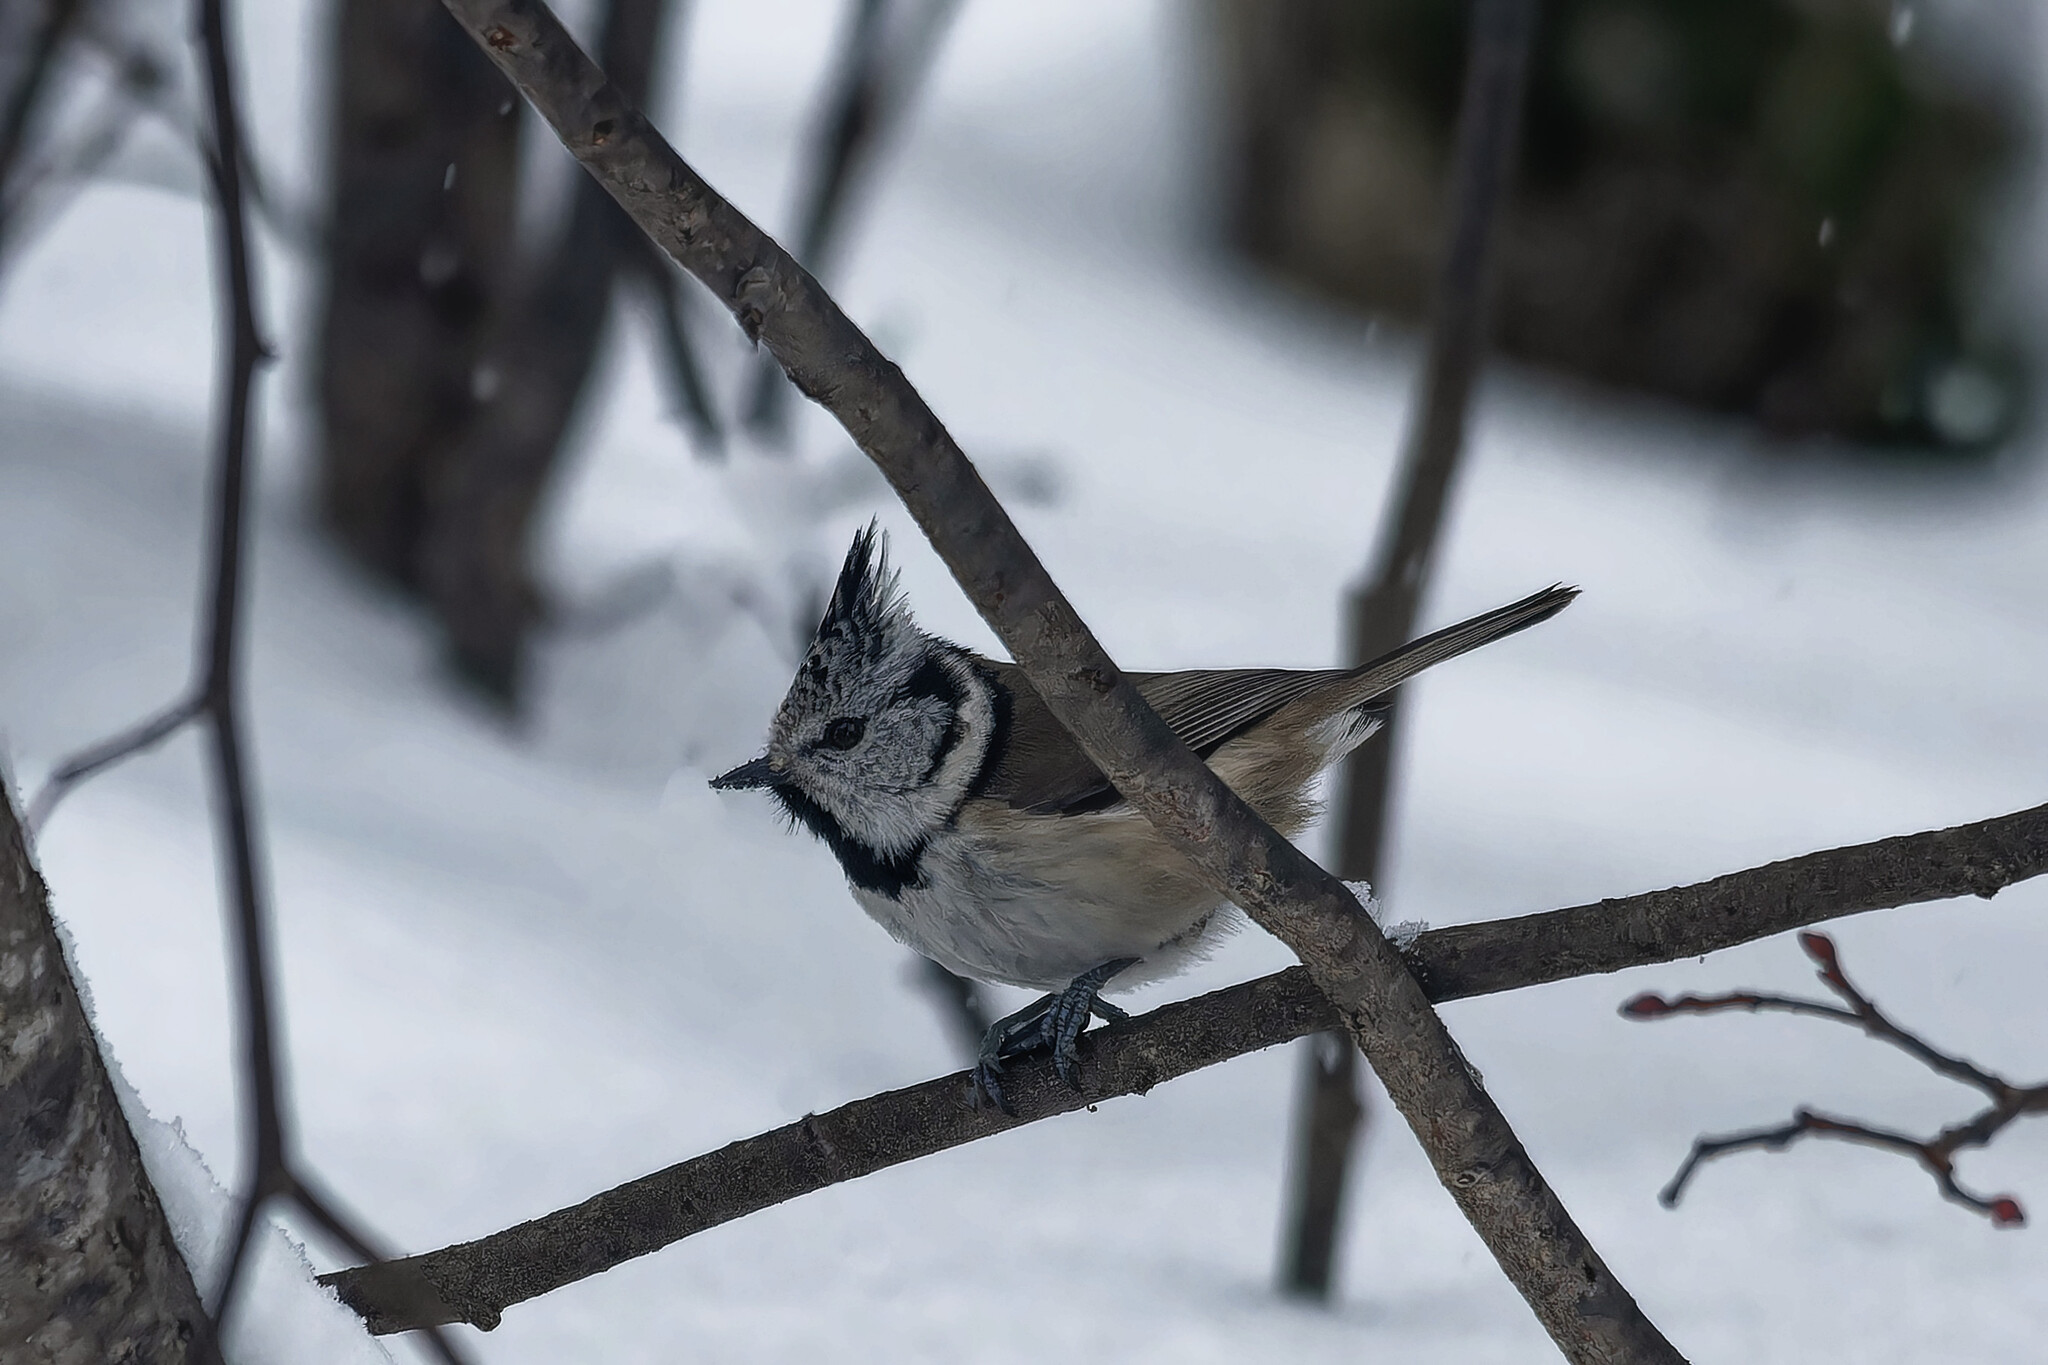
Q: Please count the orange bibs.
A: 0